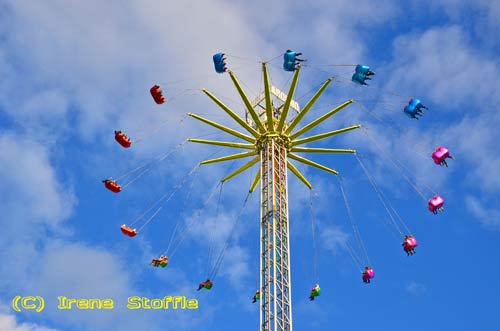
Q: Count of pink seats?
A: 4